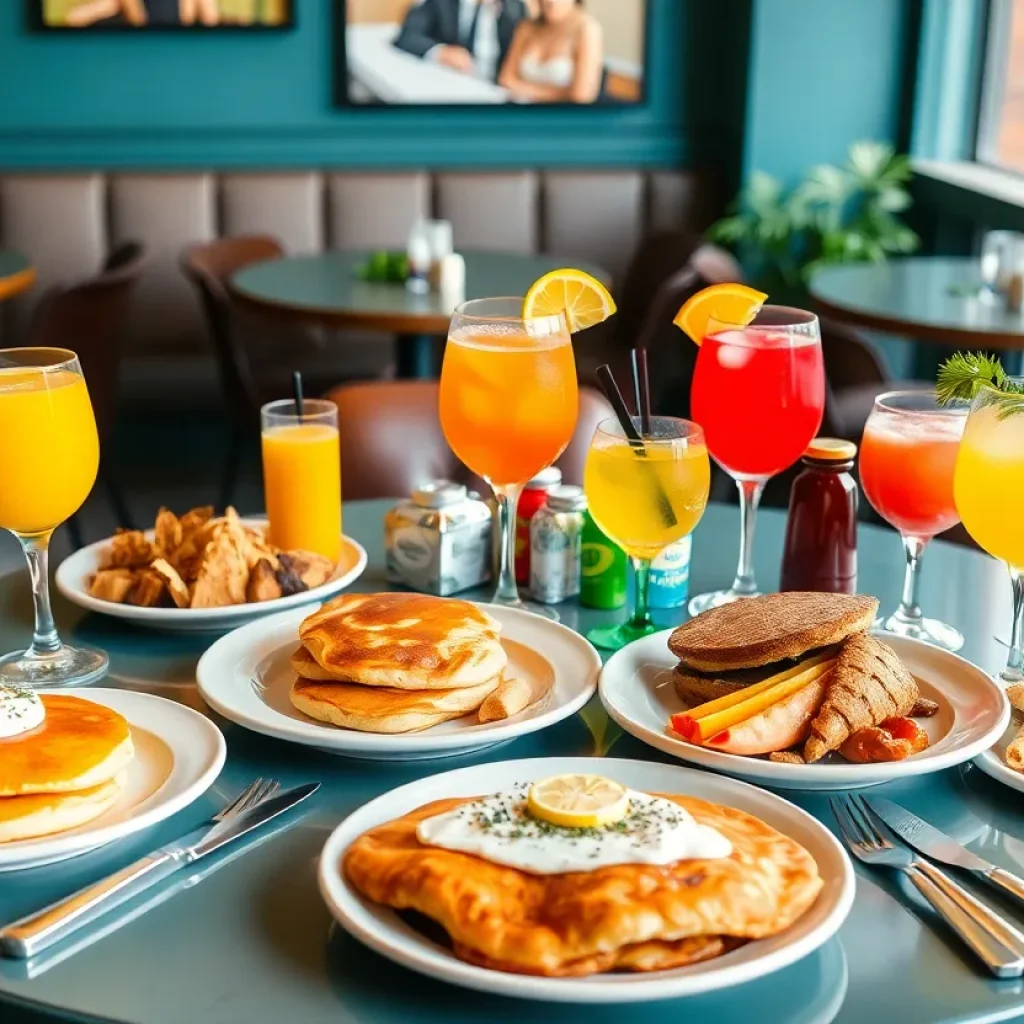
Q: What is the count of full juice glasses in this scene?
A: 7